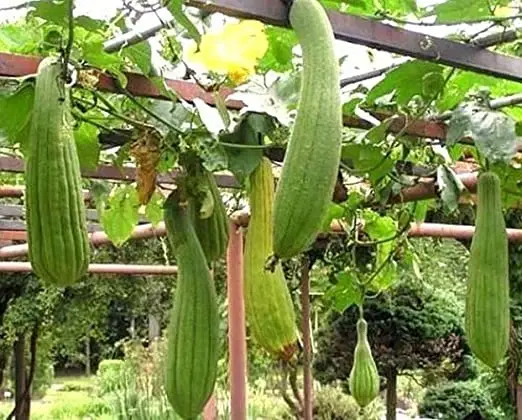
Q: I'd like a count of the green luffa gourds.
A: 6